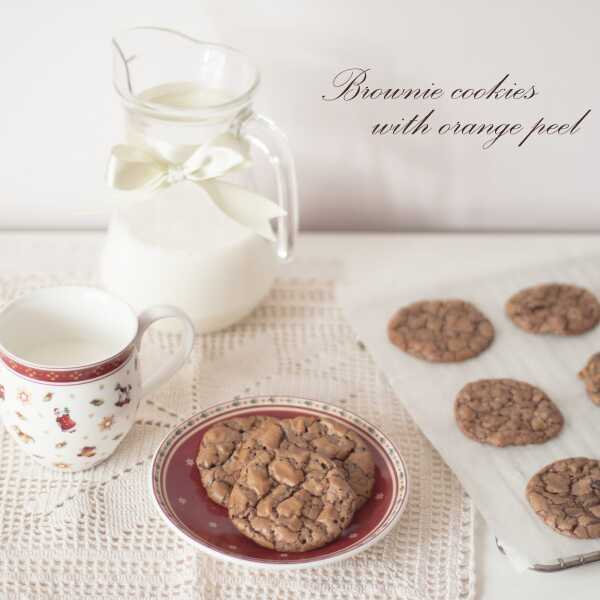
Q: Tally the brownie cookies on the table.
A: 8